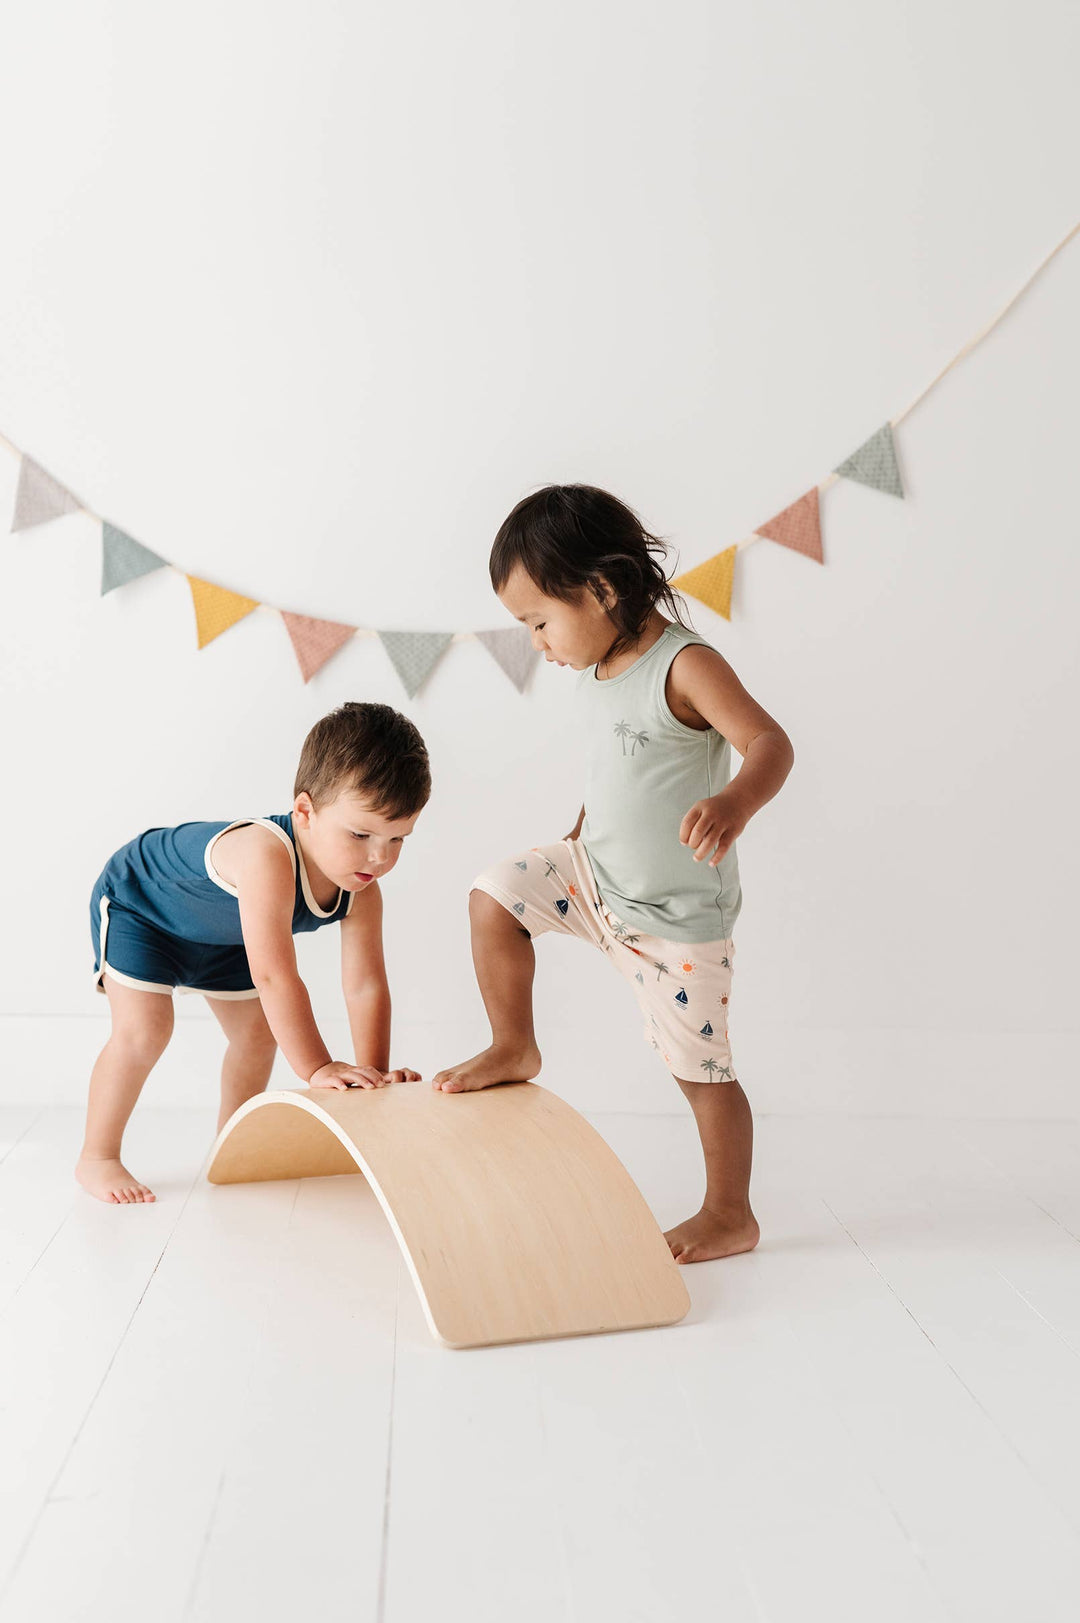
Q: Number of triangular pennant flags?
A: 9